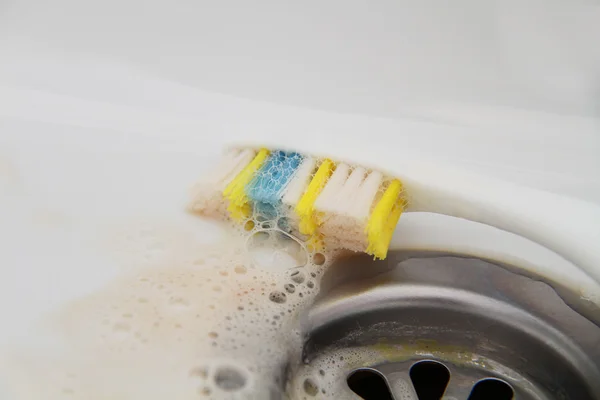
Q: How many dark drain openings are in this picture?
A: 3